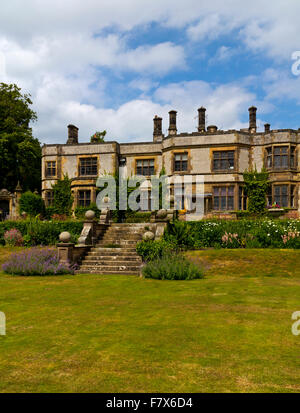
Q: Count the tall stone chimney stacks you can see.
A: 5